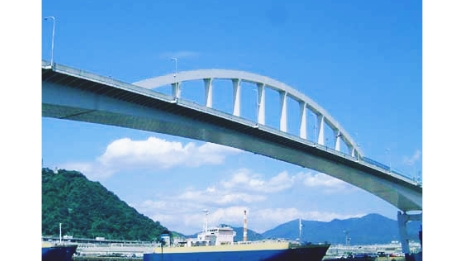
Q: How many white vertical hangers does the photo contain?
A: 9